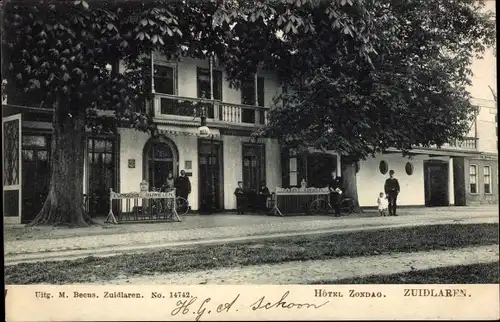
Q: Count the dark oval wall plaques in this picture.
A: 2